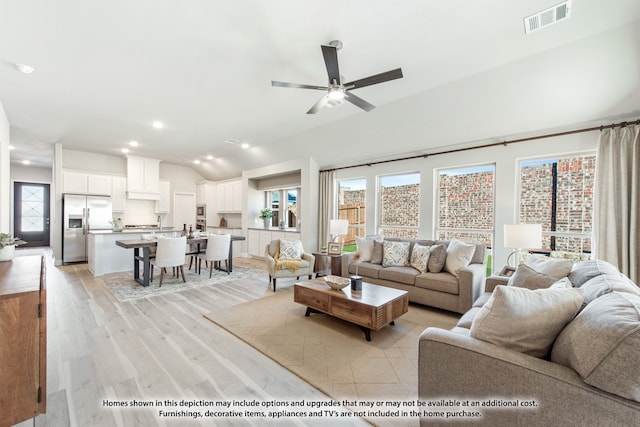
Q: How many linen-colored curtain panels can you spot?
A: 2